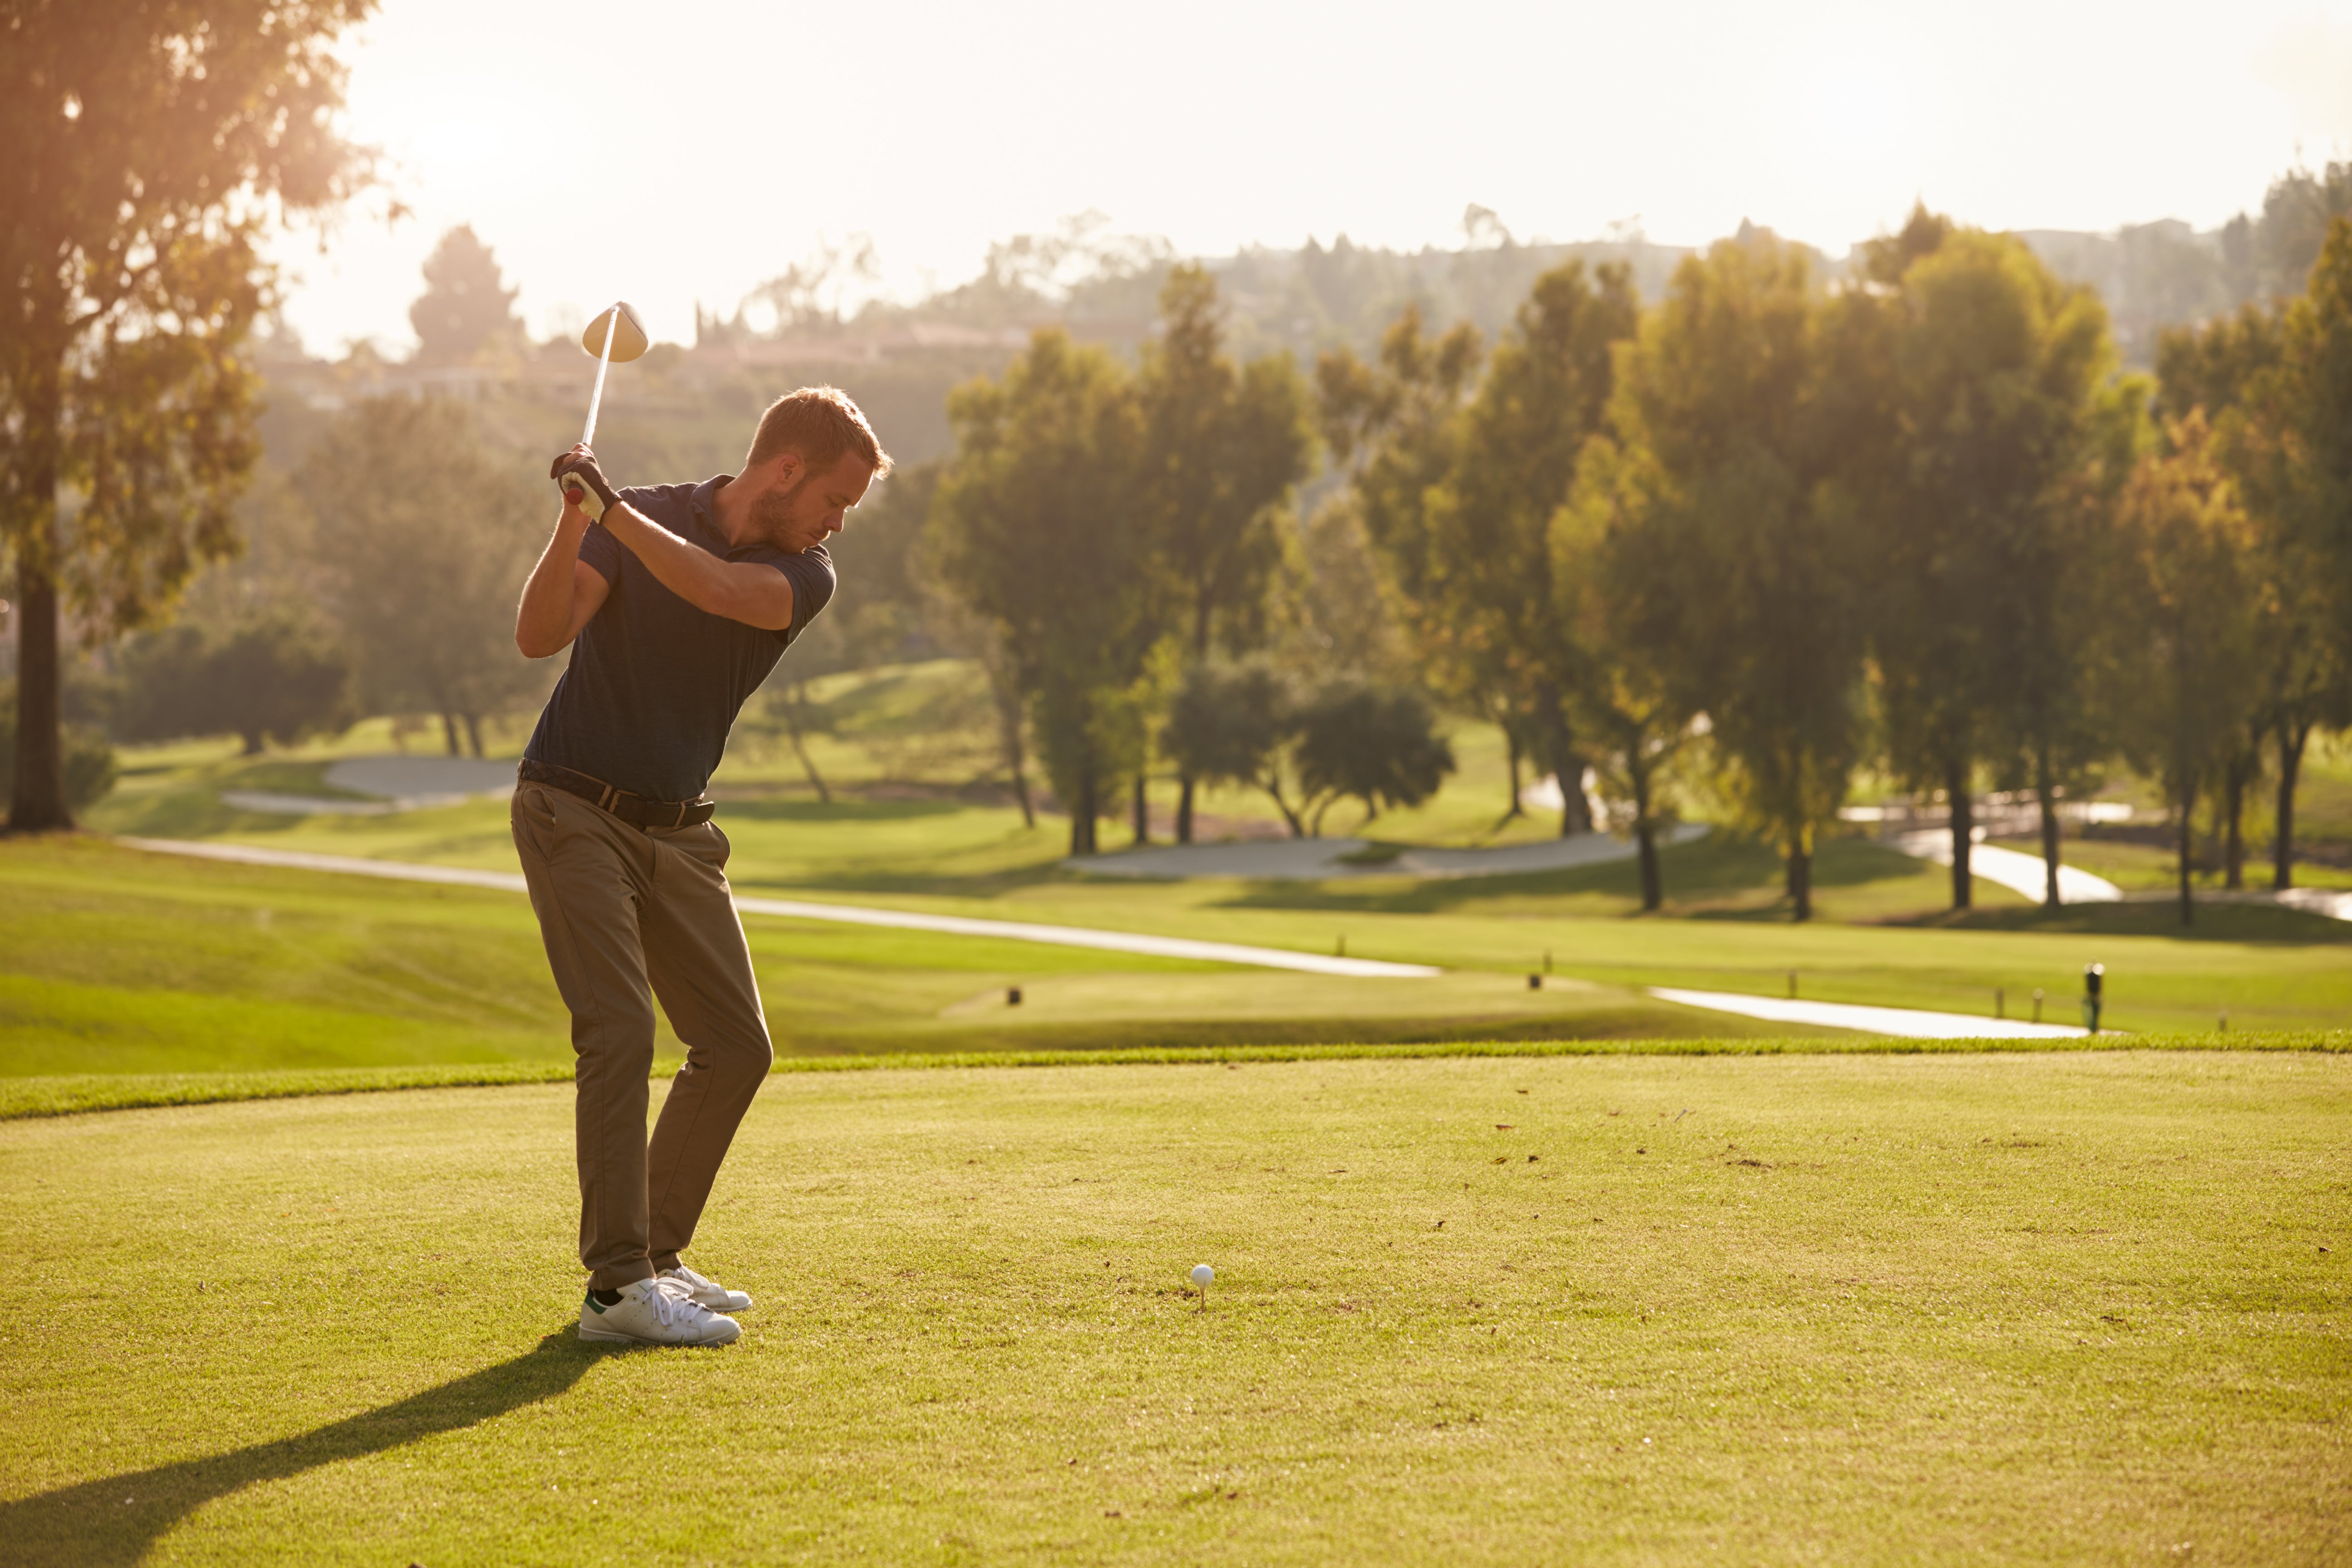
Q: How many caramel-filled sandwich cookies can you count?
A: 0